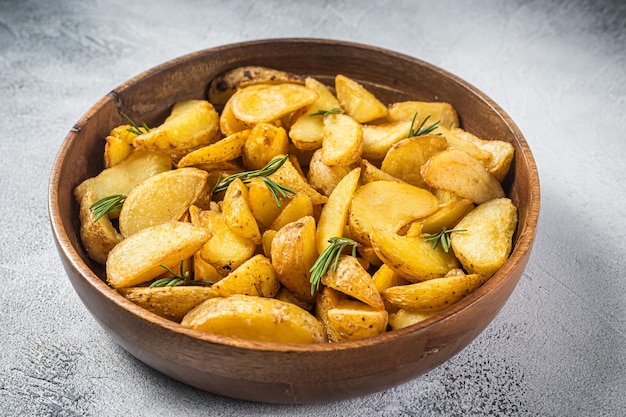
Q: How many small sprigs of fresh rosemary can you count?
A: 8